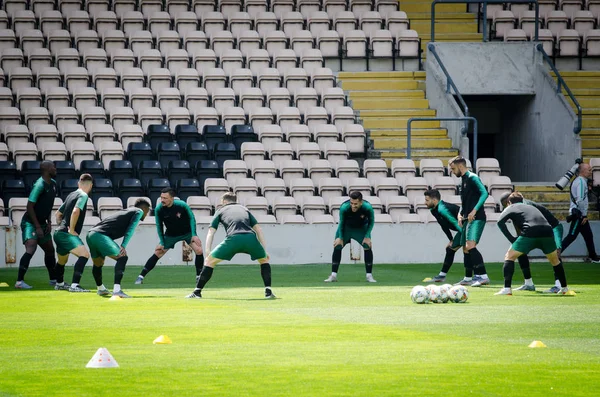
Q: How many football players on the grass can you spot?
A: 10